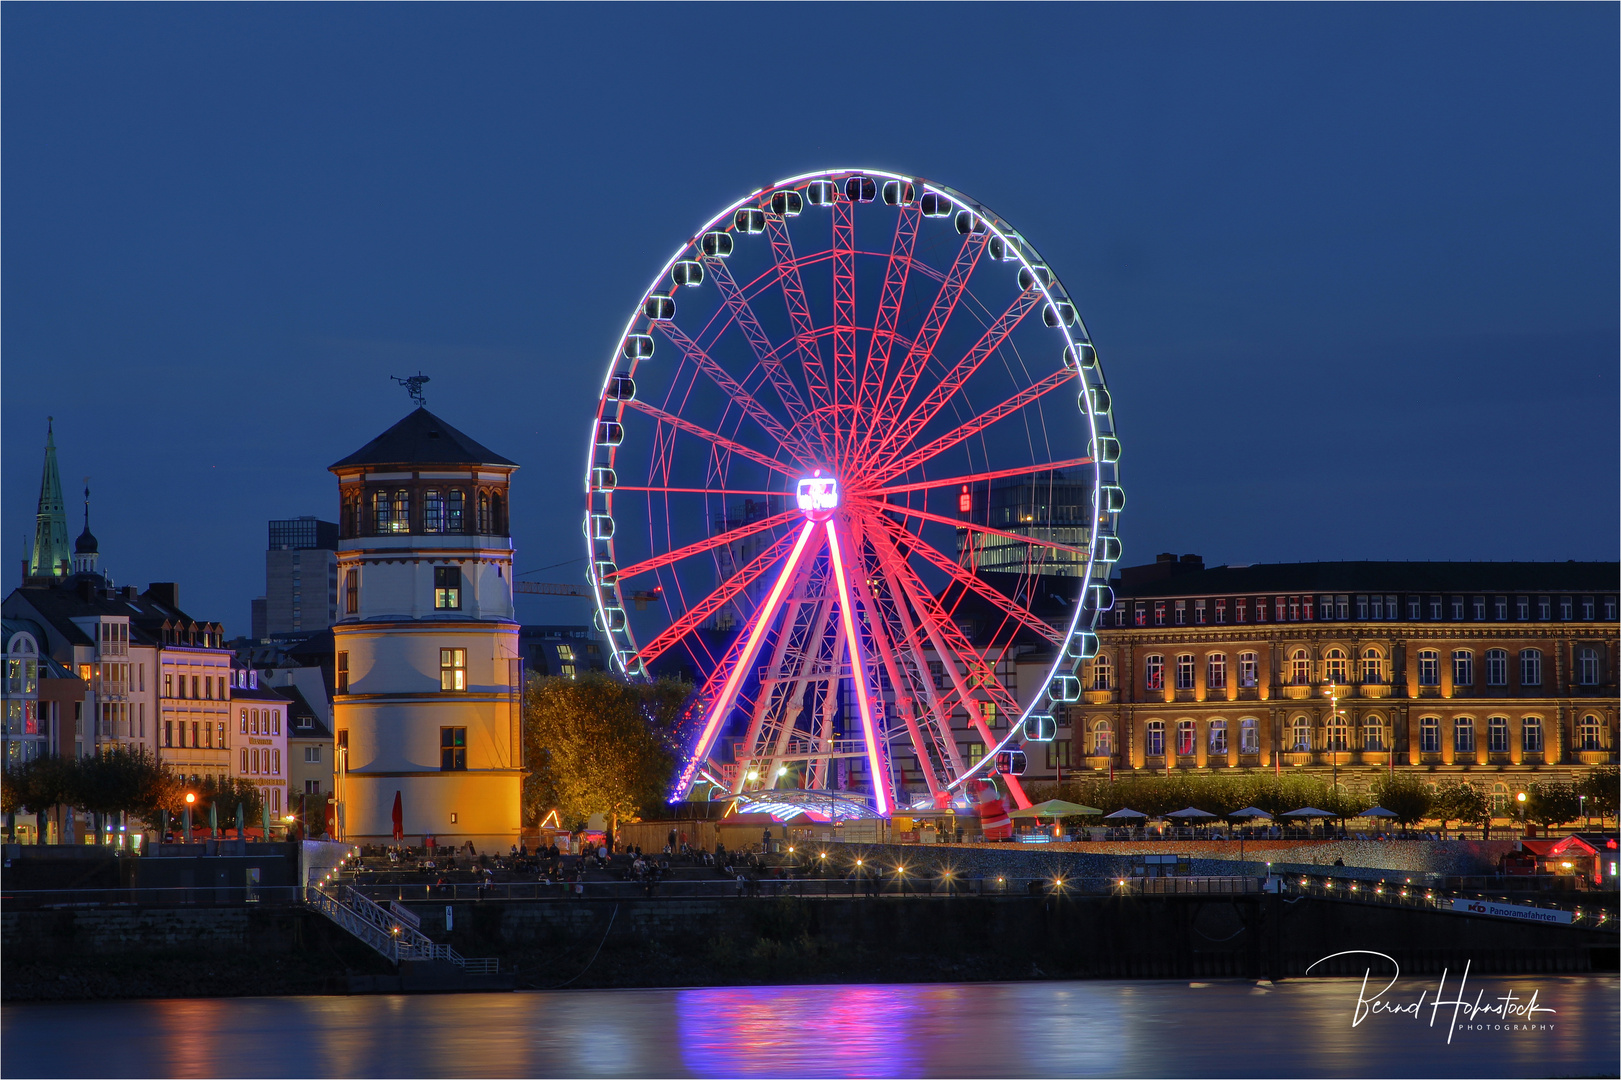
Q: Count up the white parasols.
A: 5